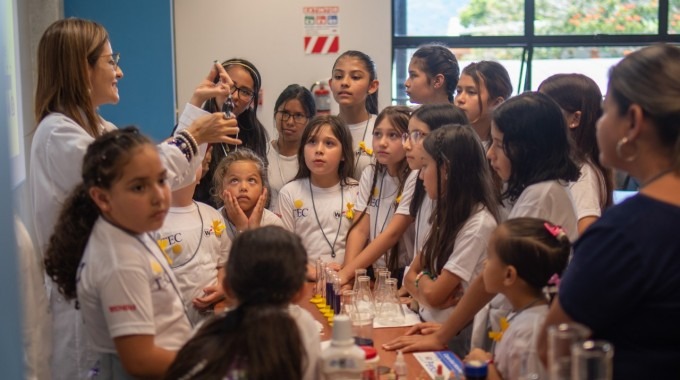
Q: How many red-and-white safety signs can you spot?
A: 1